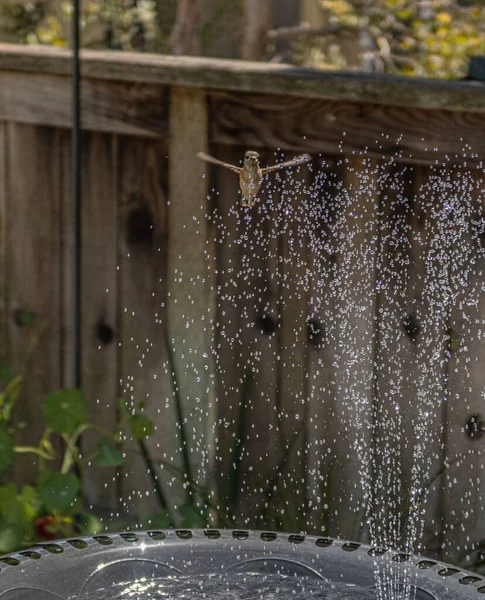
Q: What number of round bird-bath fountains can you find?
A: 1